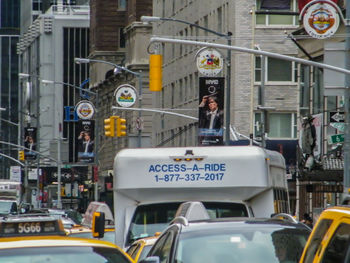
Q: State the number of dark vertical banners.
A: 3